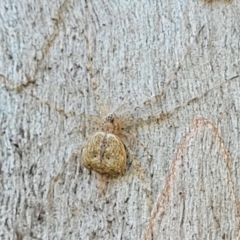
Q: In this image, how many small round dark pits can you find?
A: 2